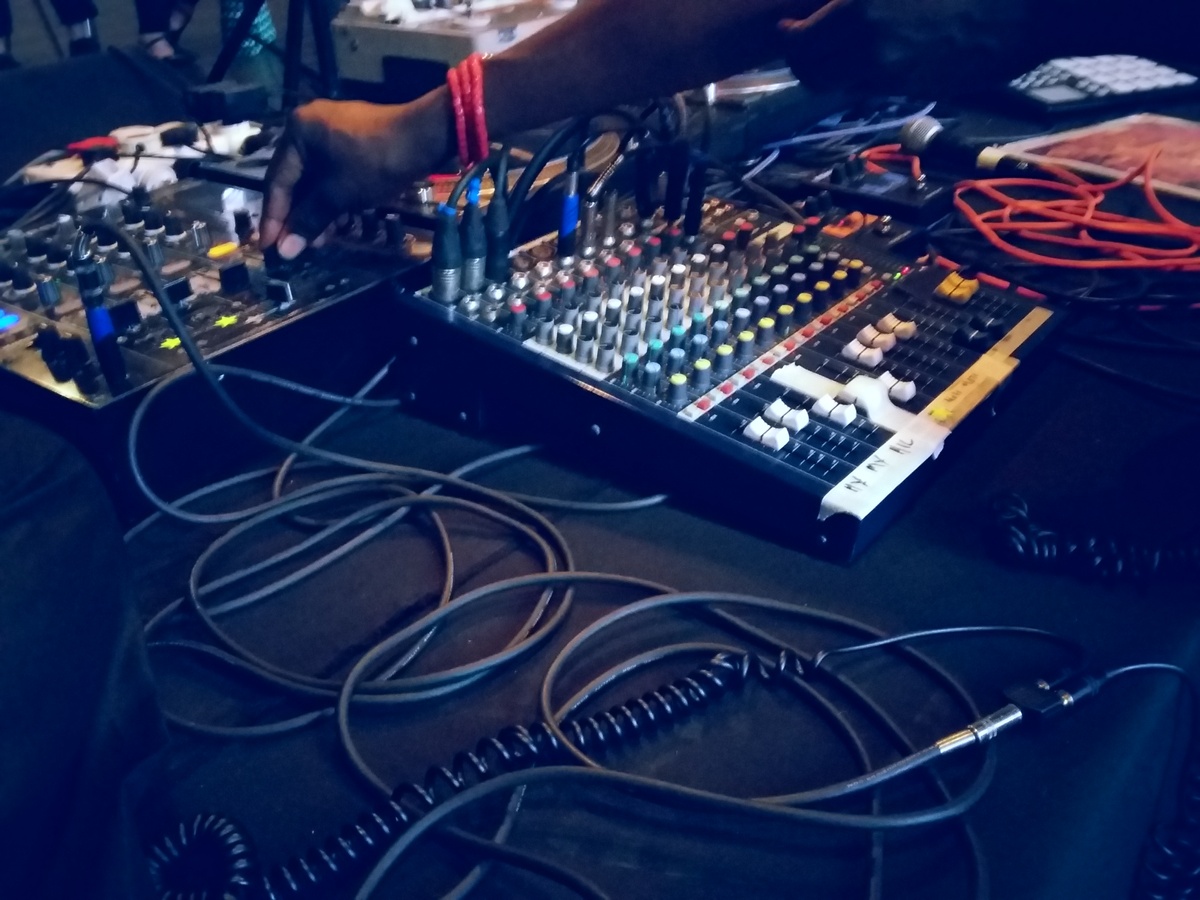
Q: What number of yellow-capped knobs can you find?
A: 10